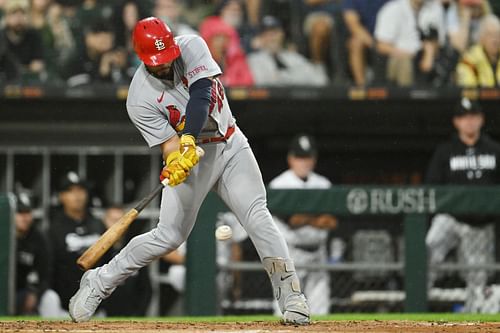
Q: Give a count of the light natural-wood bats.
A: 1